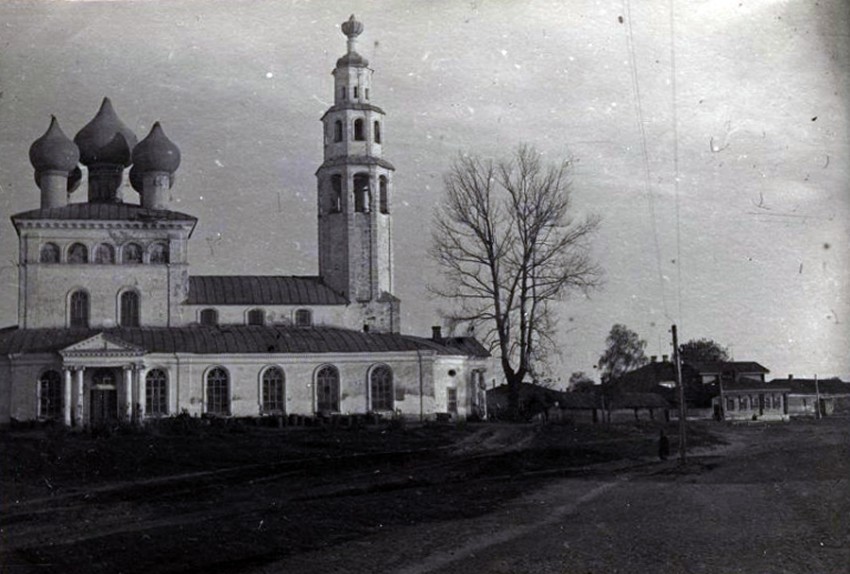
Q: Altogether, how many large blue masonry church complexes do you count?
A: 0